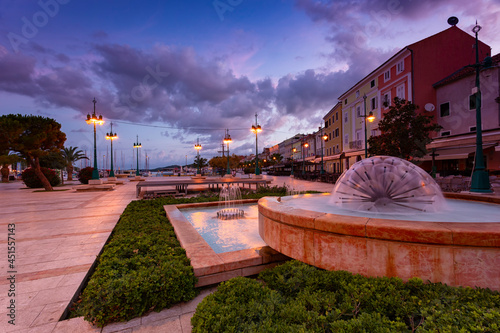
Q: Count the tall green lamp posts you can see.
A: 11